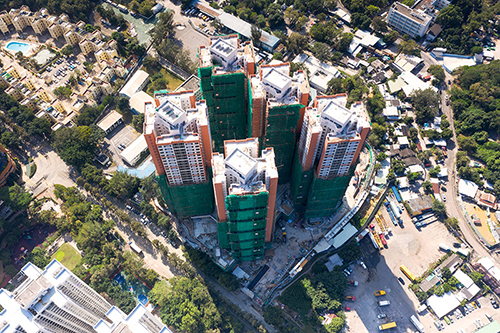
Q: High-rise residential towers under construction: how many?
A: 5